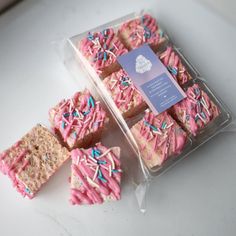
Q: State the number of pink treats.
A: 9